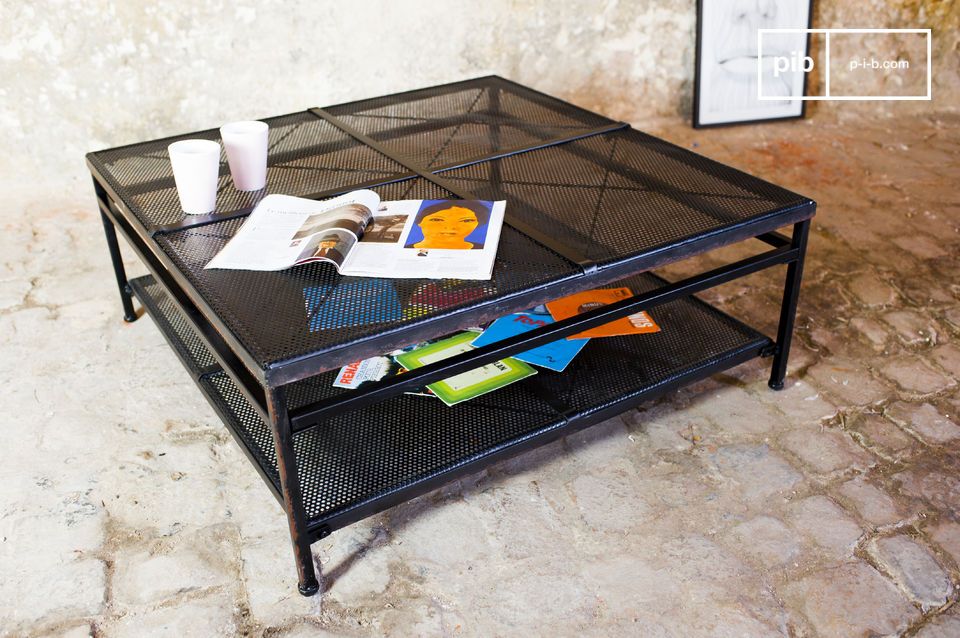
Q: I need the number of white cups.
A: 2